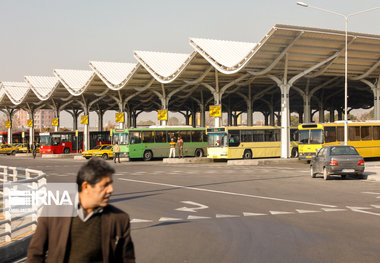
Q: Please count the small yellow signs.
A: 7